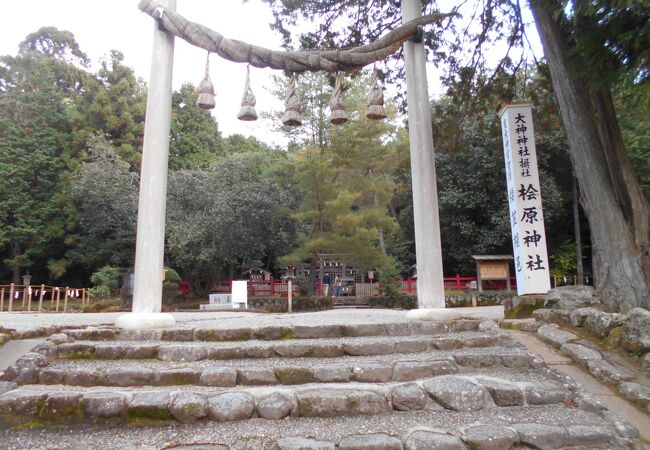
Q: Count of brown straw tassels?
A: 5